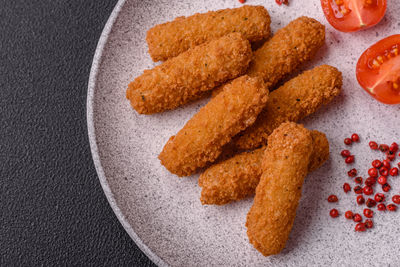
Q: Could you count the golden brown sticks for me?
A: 7